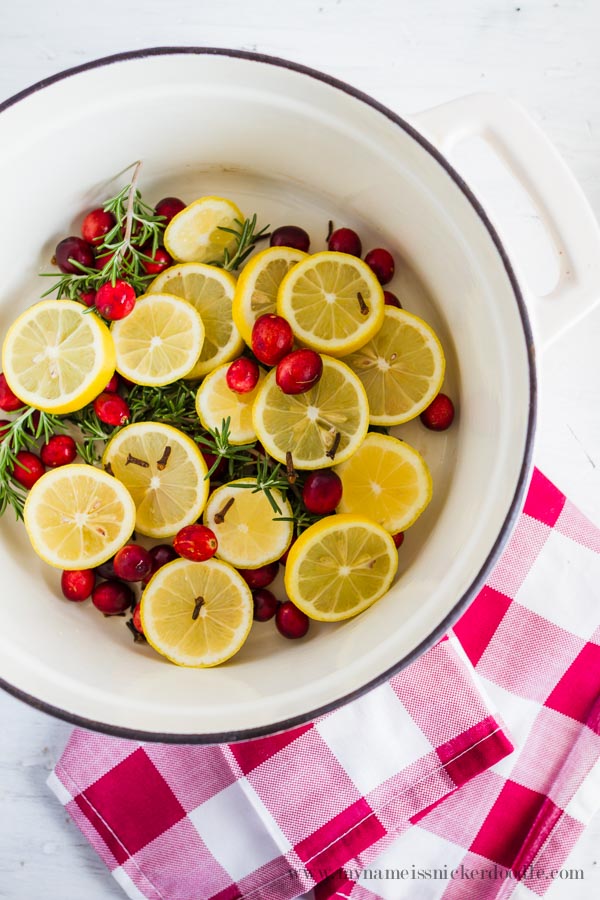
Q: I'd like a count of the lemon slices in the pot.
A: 15